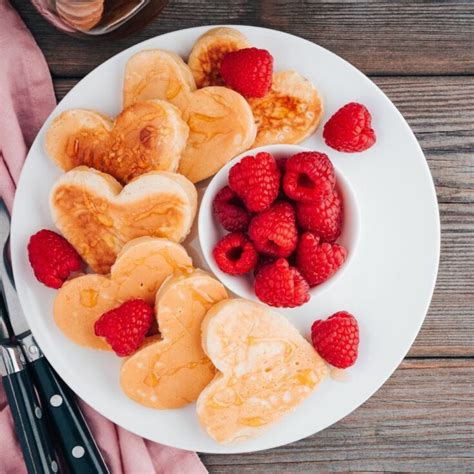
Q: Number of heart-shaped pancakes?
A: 7